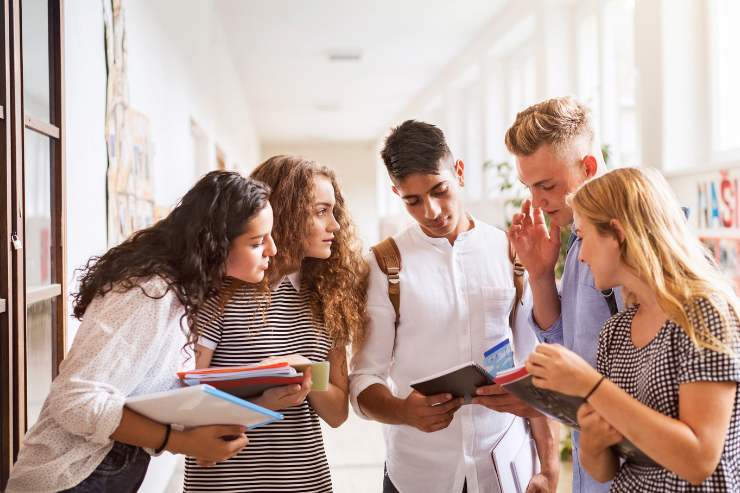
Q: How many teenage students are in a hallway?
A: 5